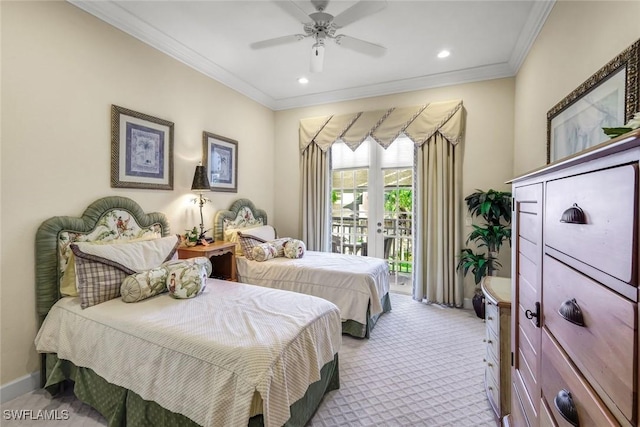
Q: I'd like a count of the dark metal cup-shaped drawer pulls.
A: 3